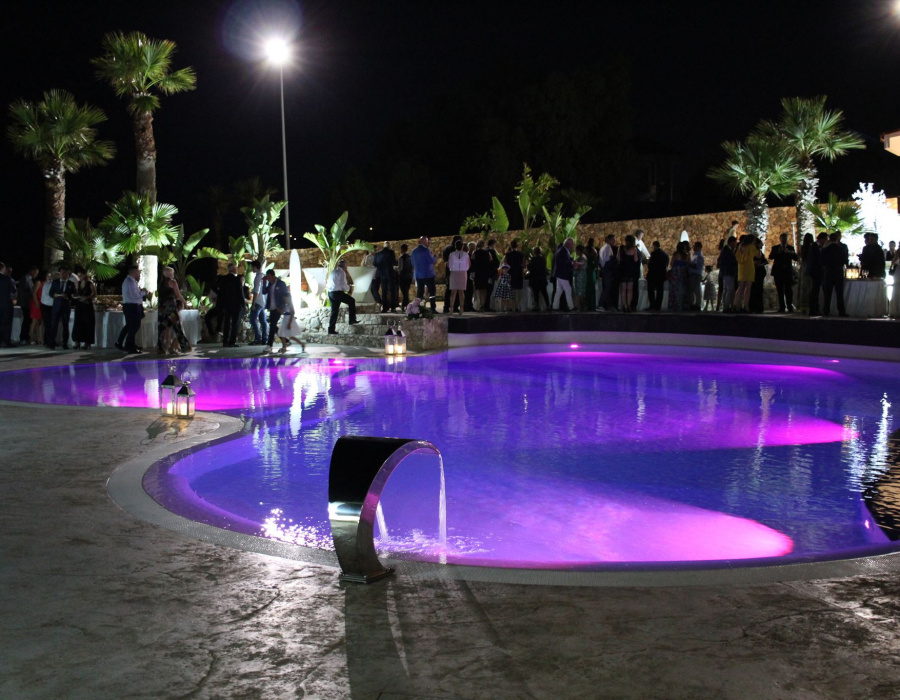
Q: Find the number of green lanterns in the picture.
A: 0